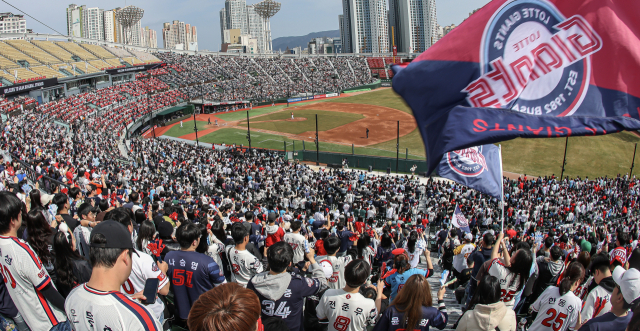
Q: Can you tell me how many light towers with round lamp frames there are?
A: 2